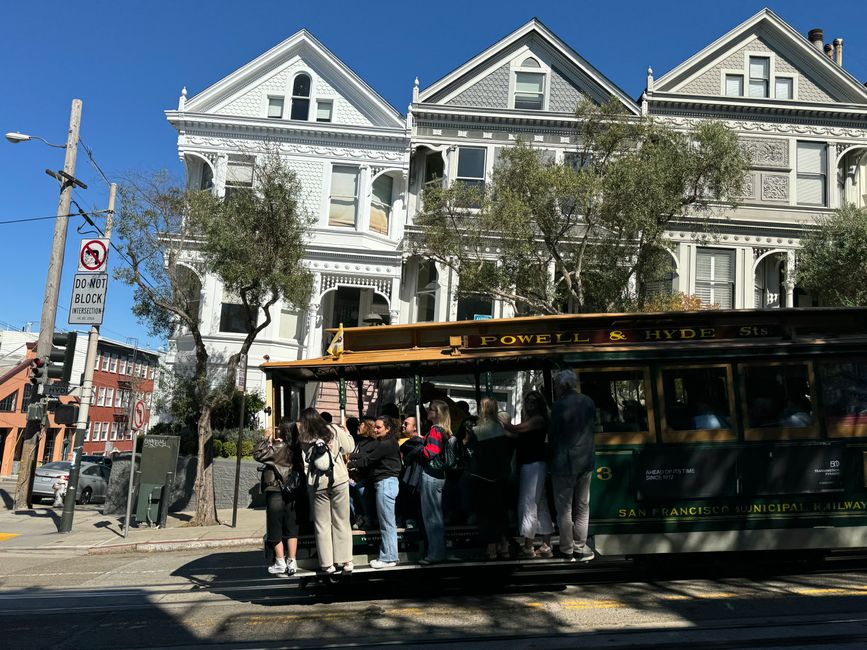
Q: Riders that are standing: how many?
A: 7